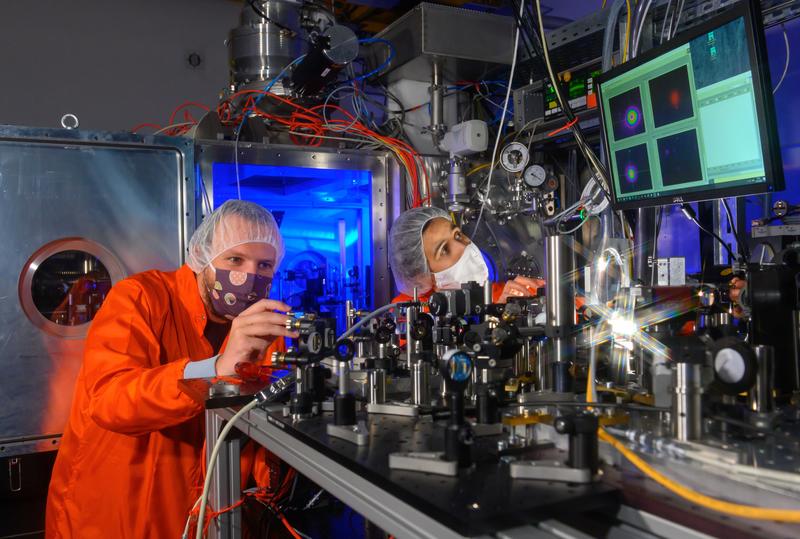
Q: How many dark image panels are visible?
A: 4